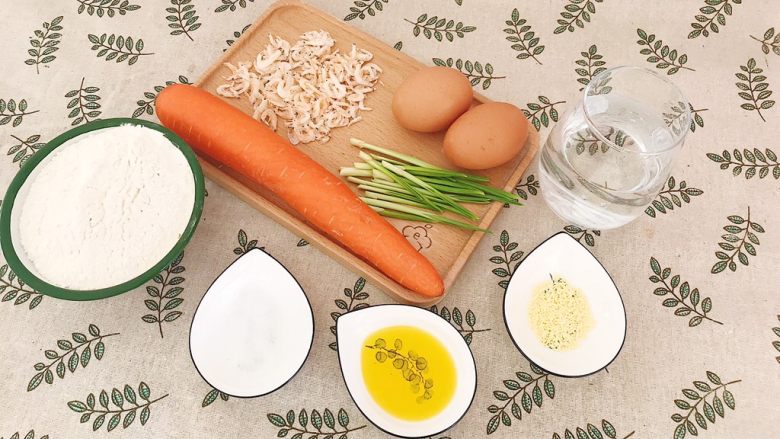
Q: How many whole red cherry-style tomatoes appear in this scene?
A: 0